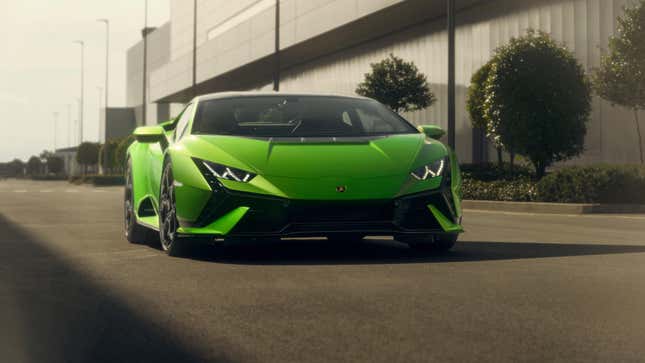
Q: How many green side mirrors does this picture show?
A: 2